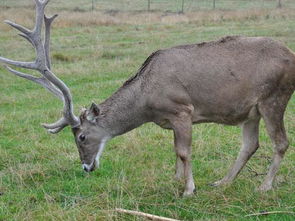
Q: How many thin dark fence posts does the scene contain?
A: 5